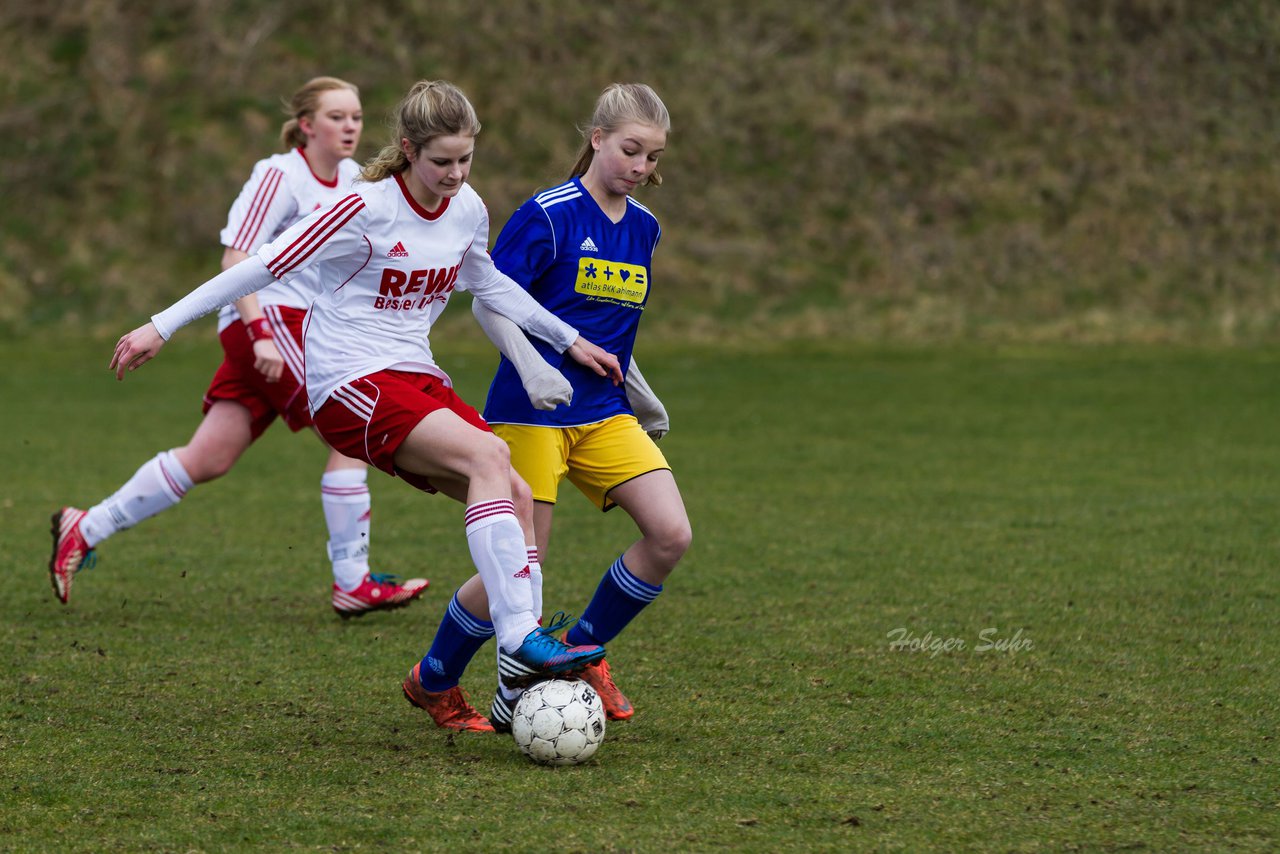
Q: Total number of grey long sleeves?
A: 2